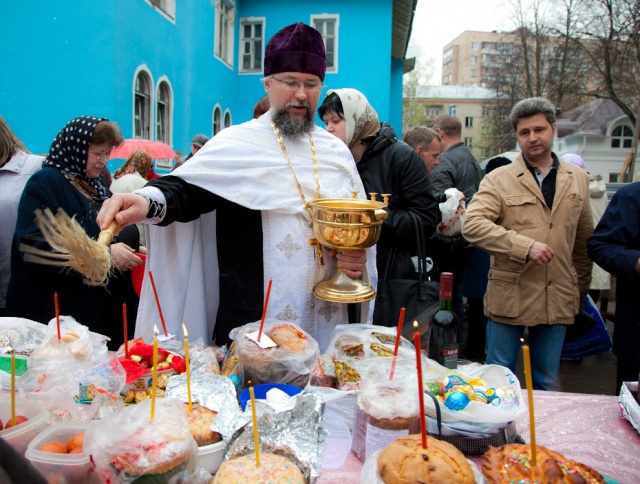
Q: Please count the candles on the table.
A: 11